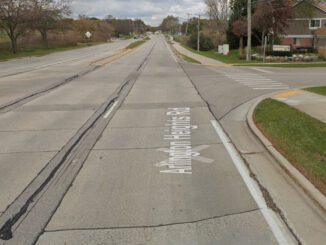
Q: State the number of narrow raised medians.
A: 1